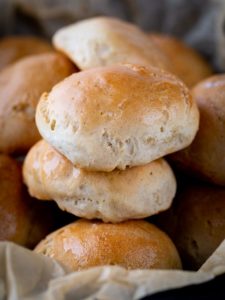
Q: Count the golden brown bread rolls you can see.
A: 10